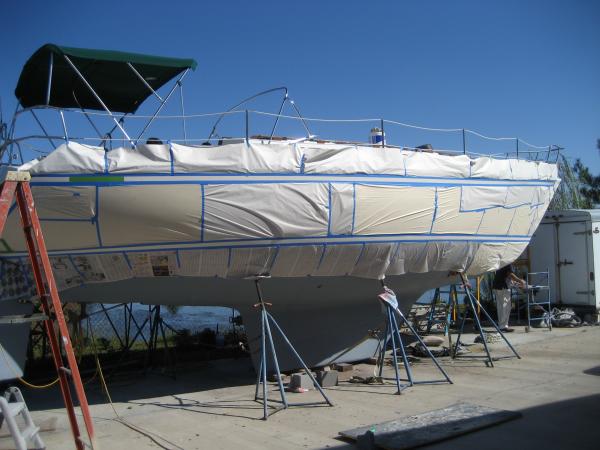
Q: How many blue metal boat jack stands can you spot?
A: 3